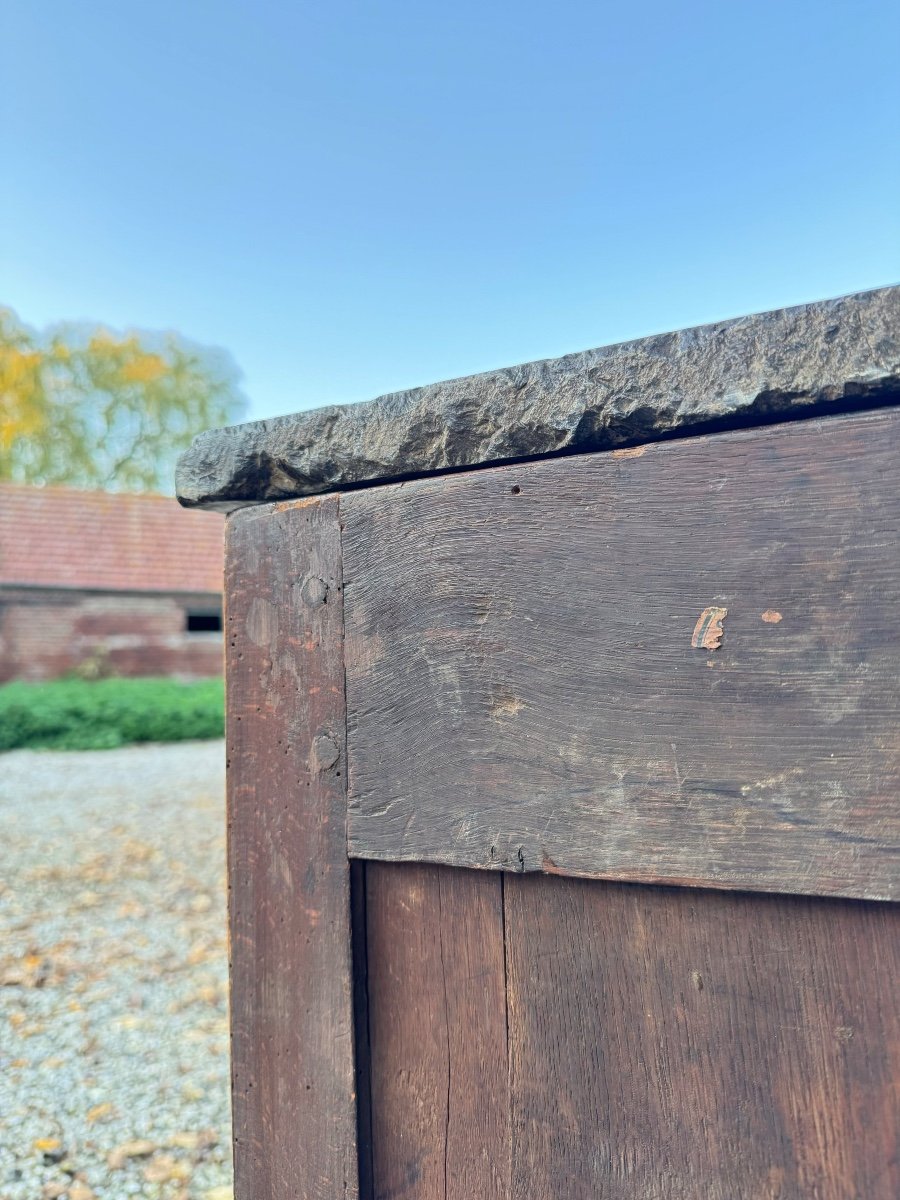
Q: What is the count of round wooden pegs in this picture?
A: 2